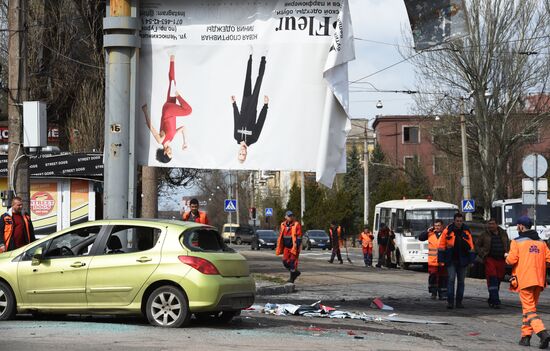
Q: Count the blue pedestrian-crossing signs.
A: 3